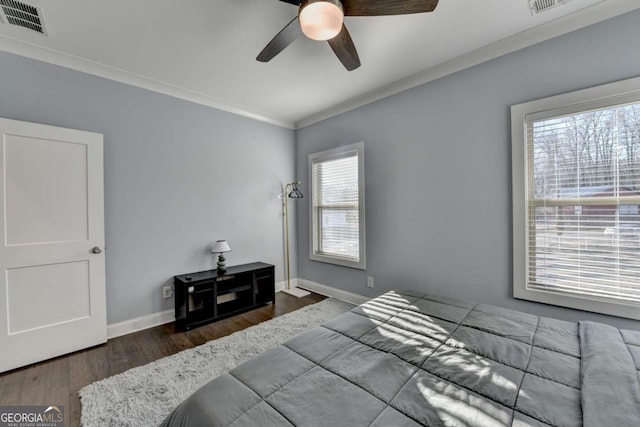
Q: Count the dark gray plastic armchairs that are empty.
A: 0